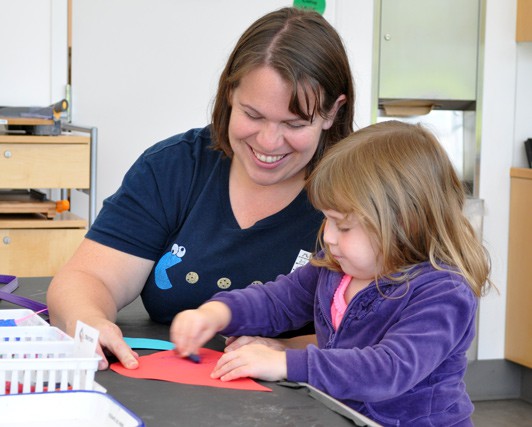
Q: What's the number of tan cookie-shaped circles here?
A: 3